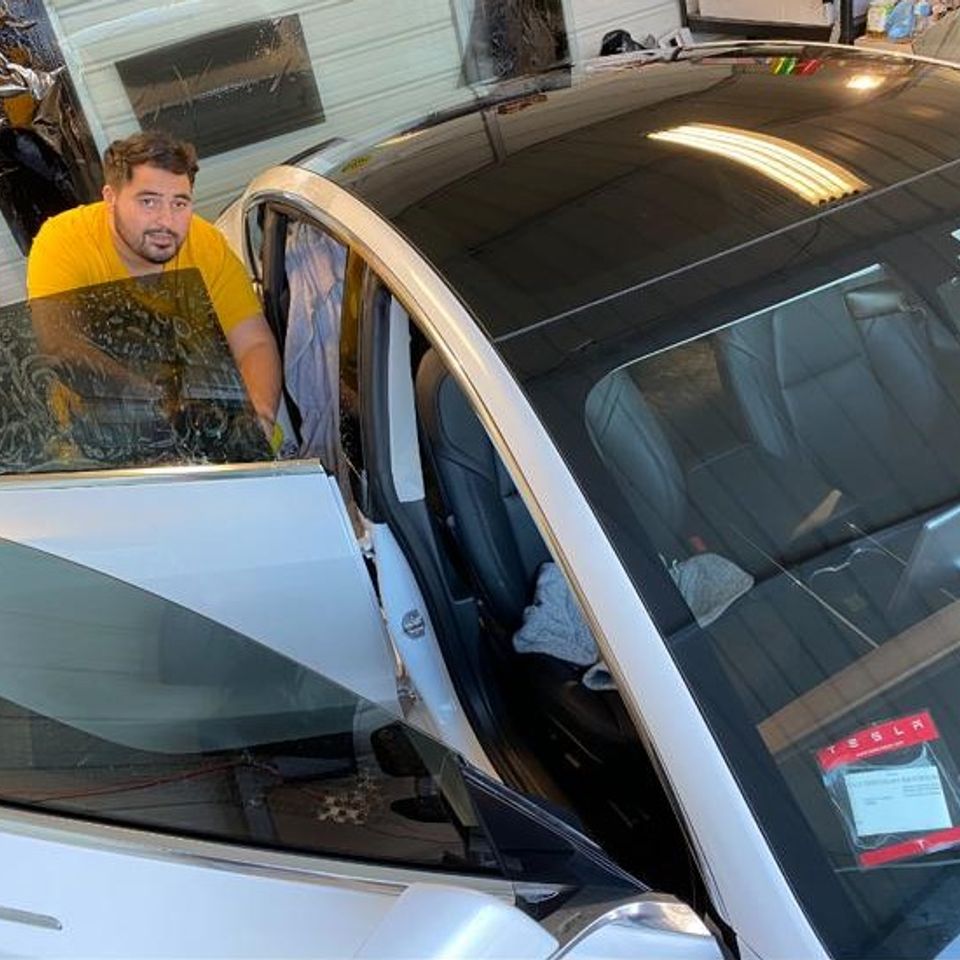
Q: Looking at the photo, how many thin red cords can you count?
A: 1